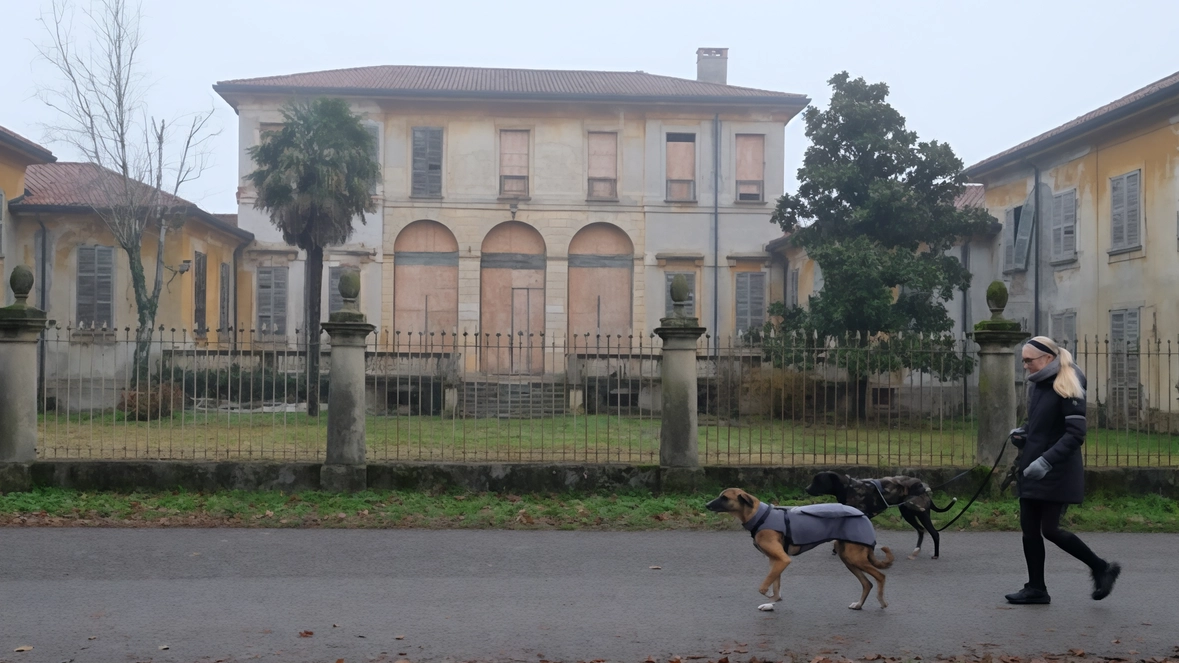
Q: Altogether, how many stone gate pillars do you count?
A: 4